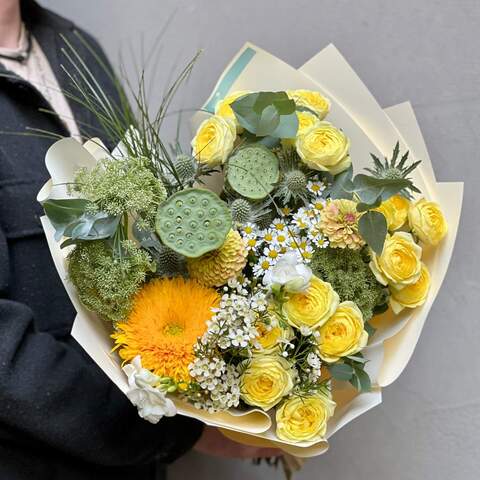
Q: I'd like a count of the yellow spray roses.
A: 14